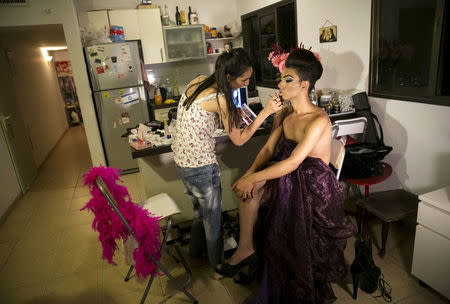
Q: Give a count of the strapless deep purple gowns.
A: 1